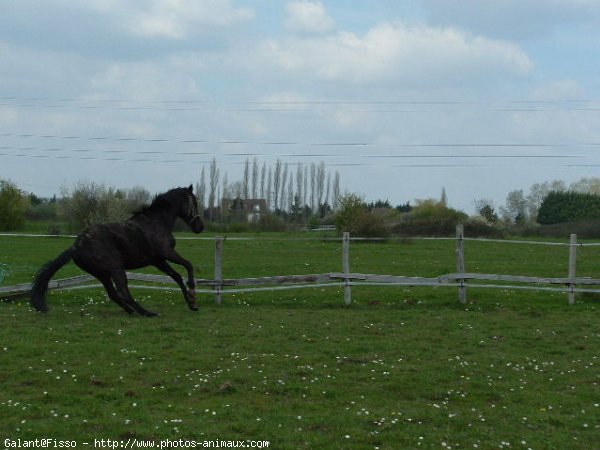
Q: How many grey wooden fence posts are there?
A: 4